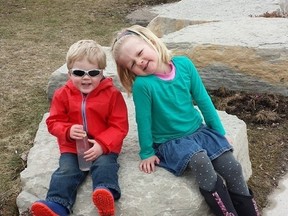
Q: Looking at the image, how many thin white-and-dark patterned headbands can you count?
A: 1